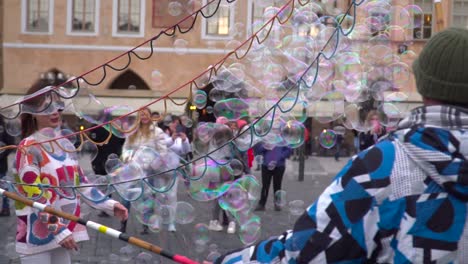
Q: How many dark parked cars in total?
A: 0